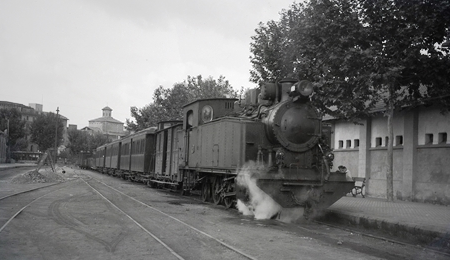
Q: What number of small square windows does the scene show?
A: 8